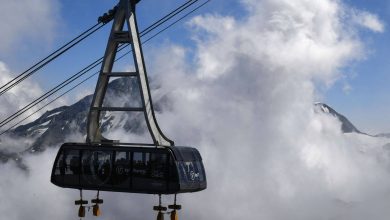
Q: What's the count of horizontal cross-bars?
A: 3